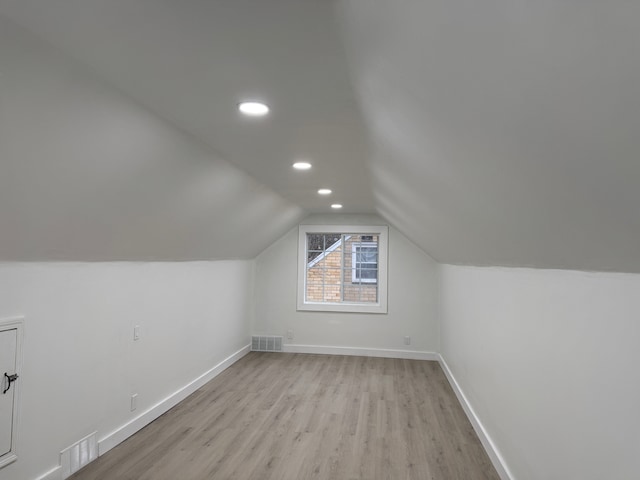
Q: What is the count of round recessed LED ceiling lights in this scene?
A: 4